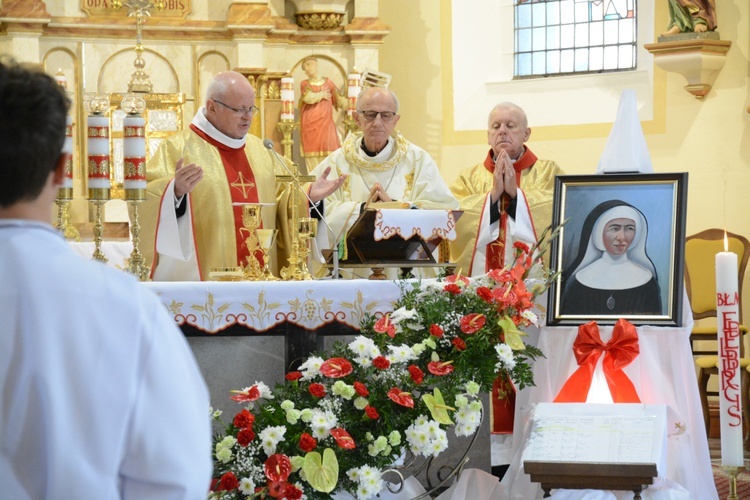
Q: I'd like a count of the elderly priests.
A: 3